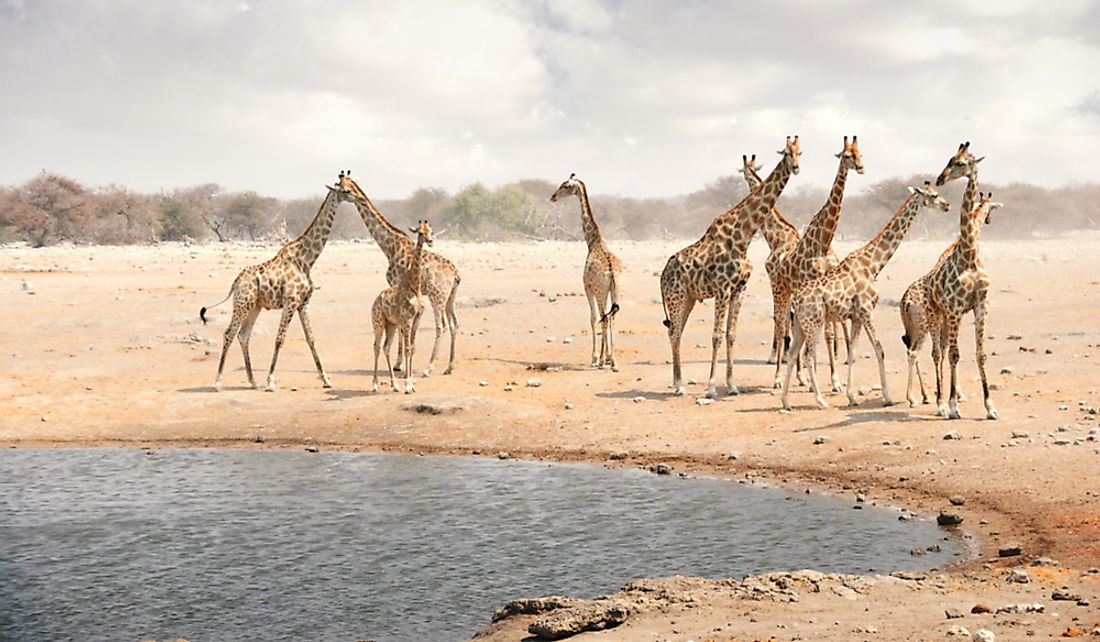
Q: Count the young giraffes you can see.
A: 1